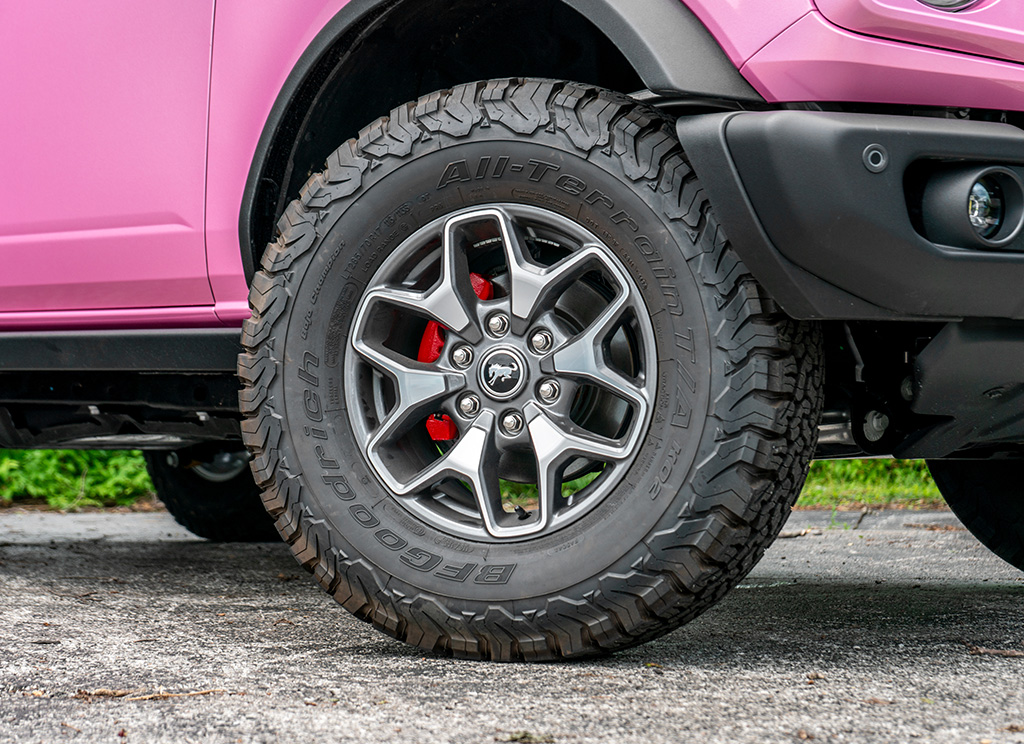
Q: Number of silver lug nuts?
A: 6